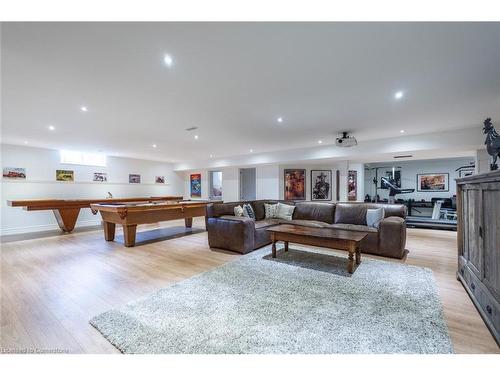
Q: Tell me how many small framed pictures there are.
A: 5